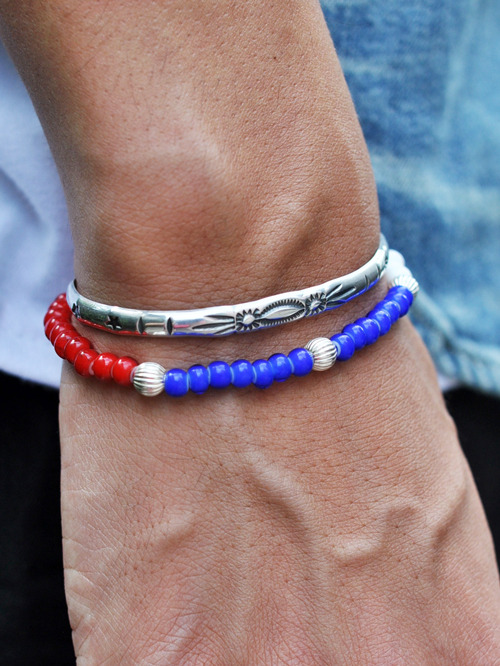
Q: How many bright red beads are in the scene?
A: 10